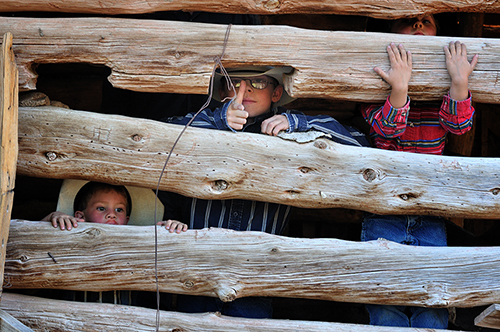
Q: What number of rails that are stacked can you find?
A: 5